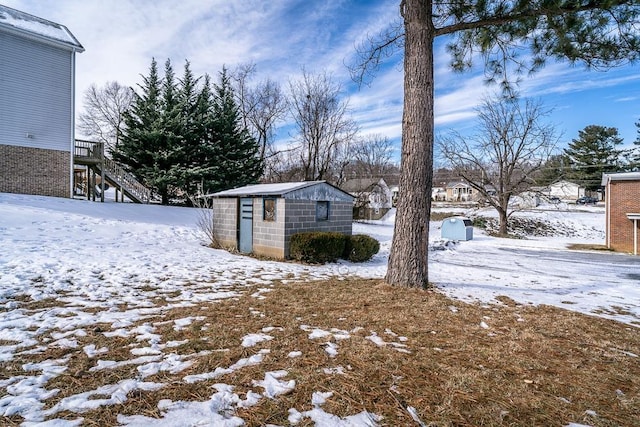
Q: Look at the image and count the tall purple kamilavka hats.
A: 0